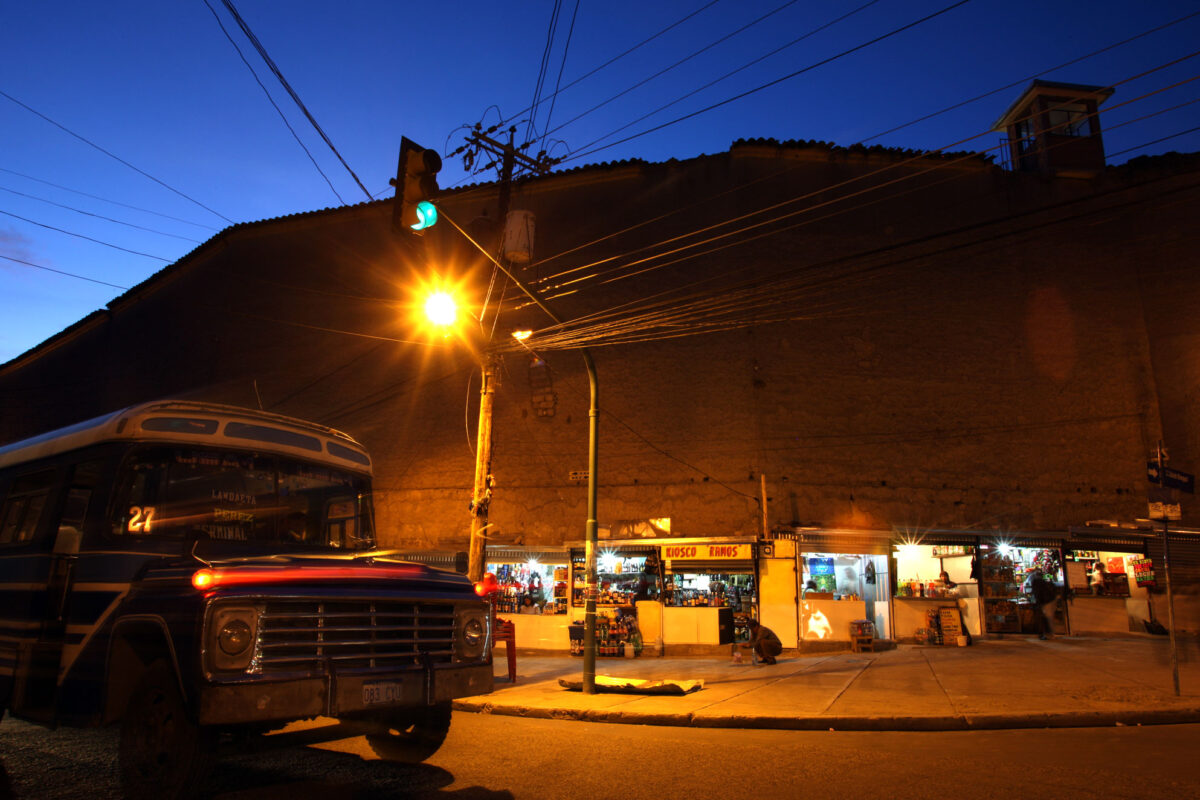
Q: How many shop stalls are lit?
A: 7